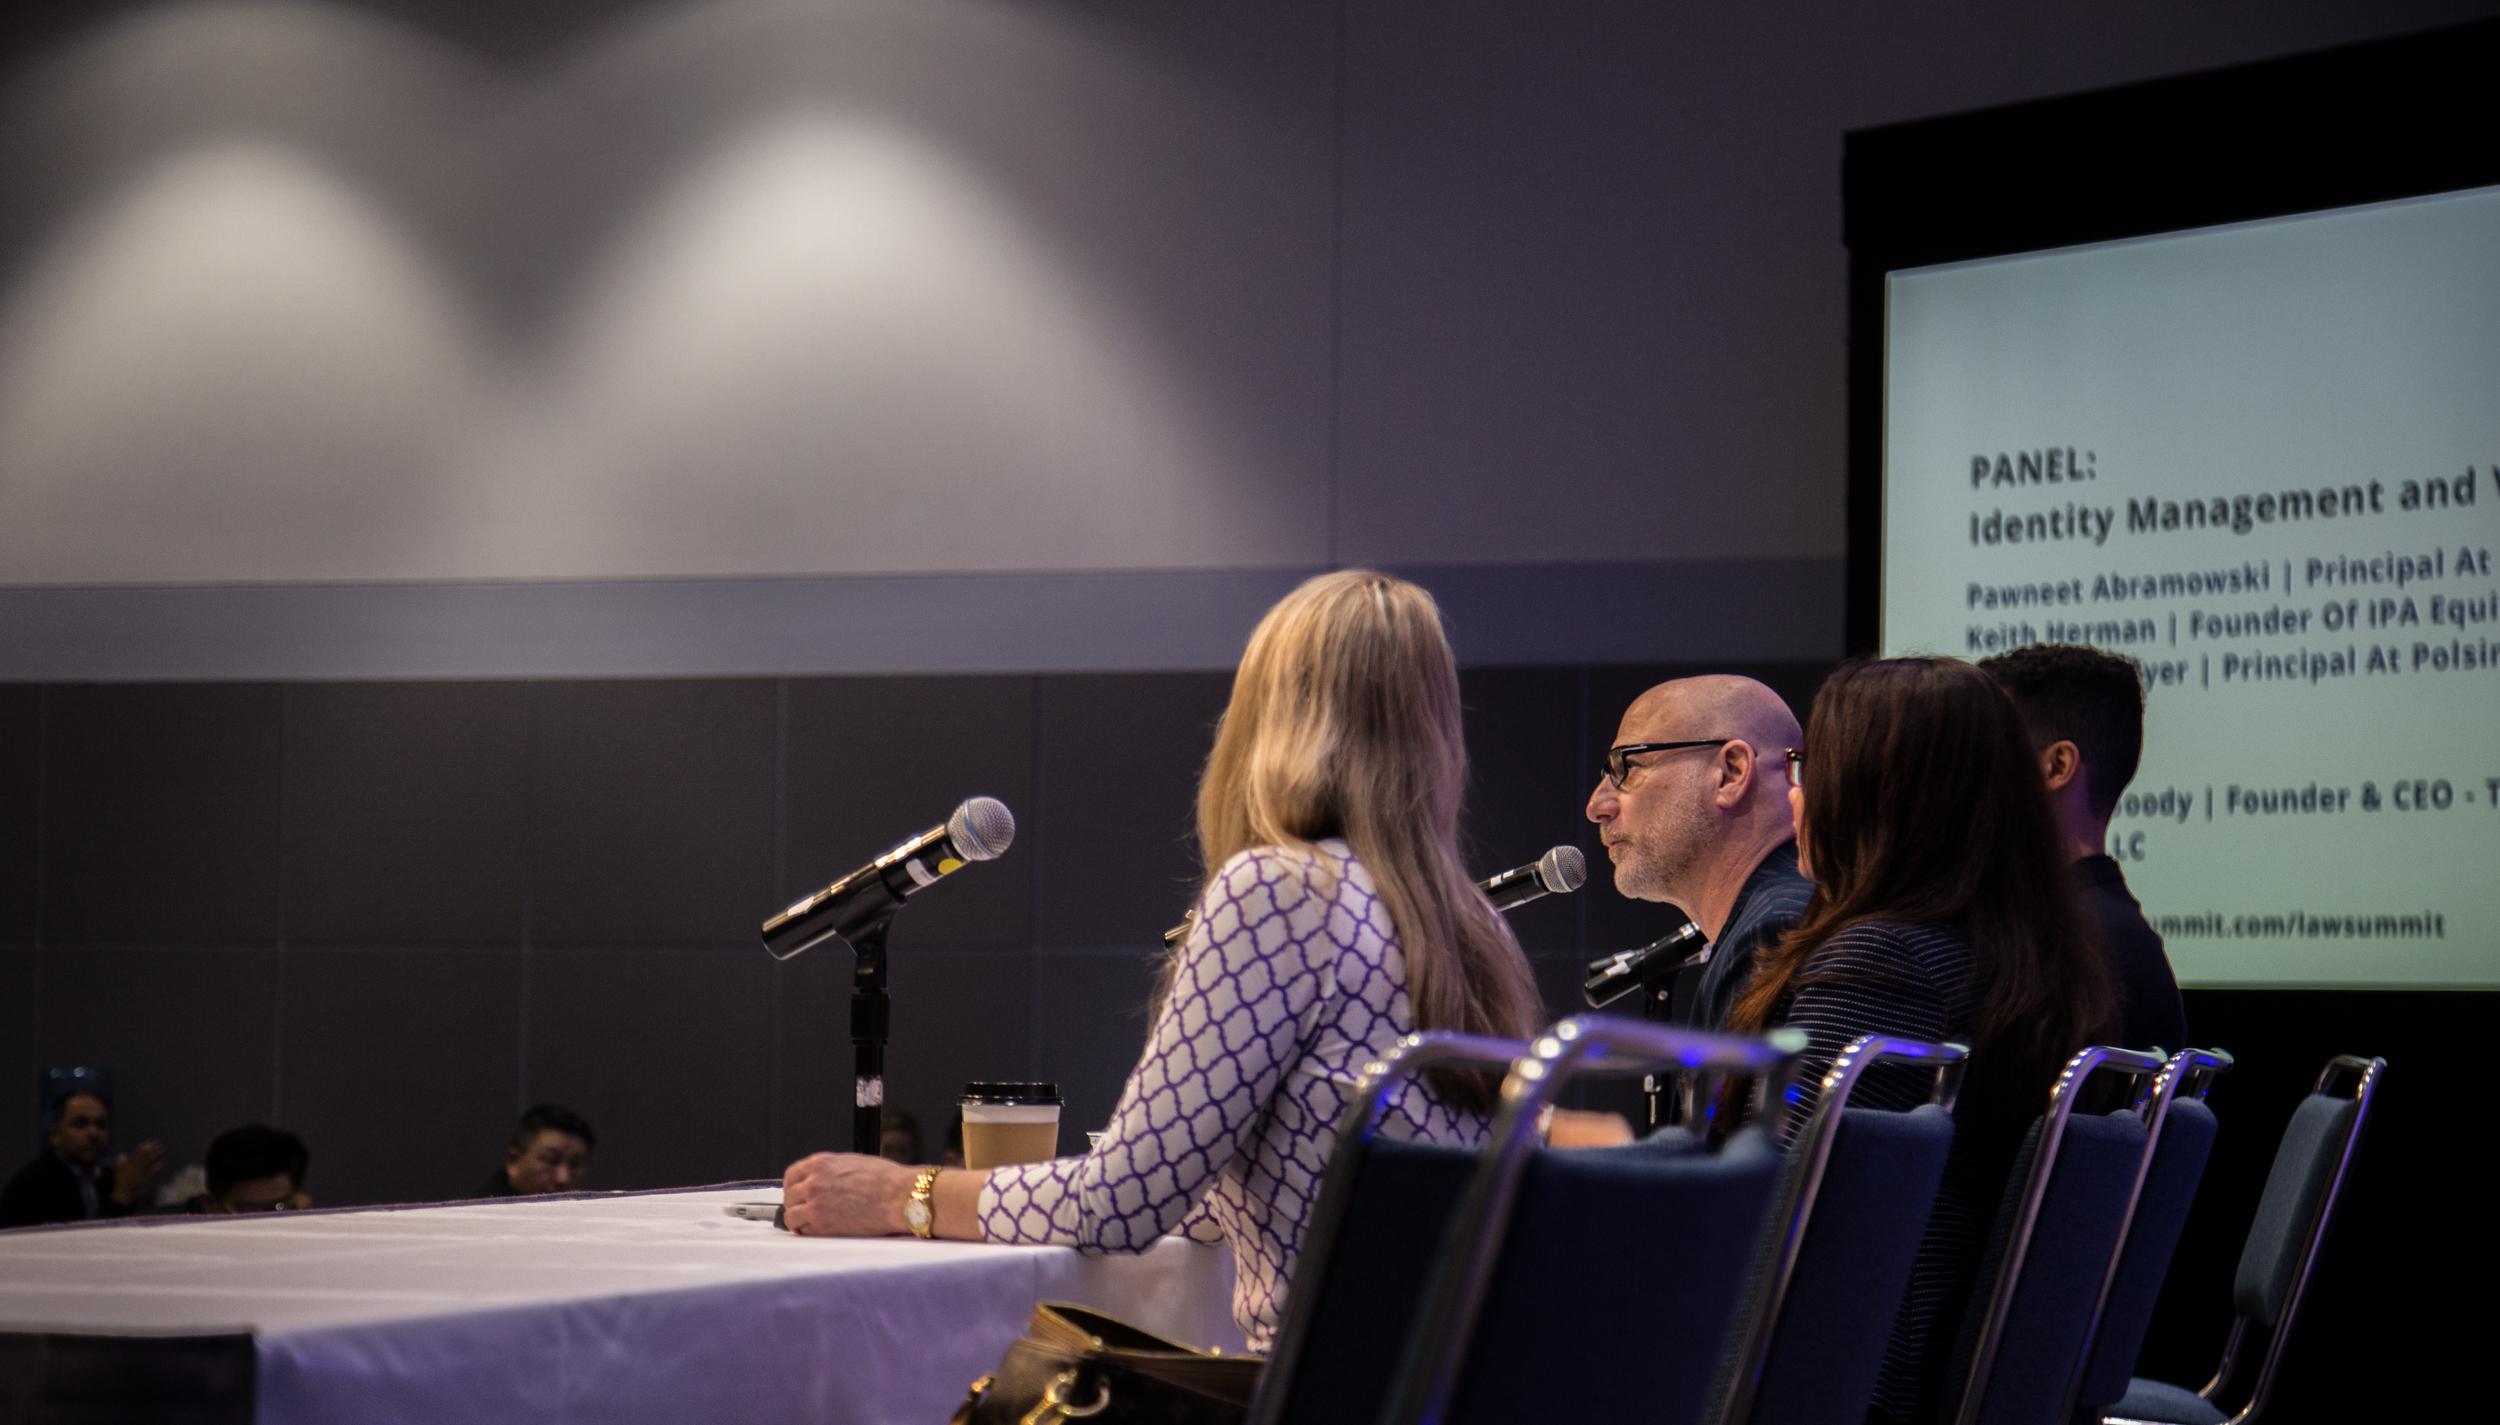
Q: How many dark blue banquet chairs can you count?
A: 6